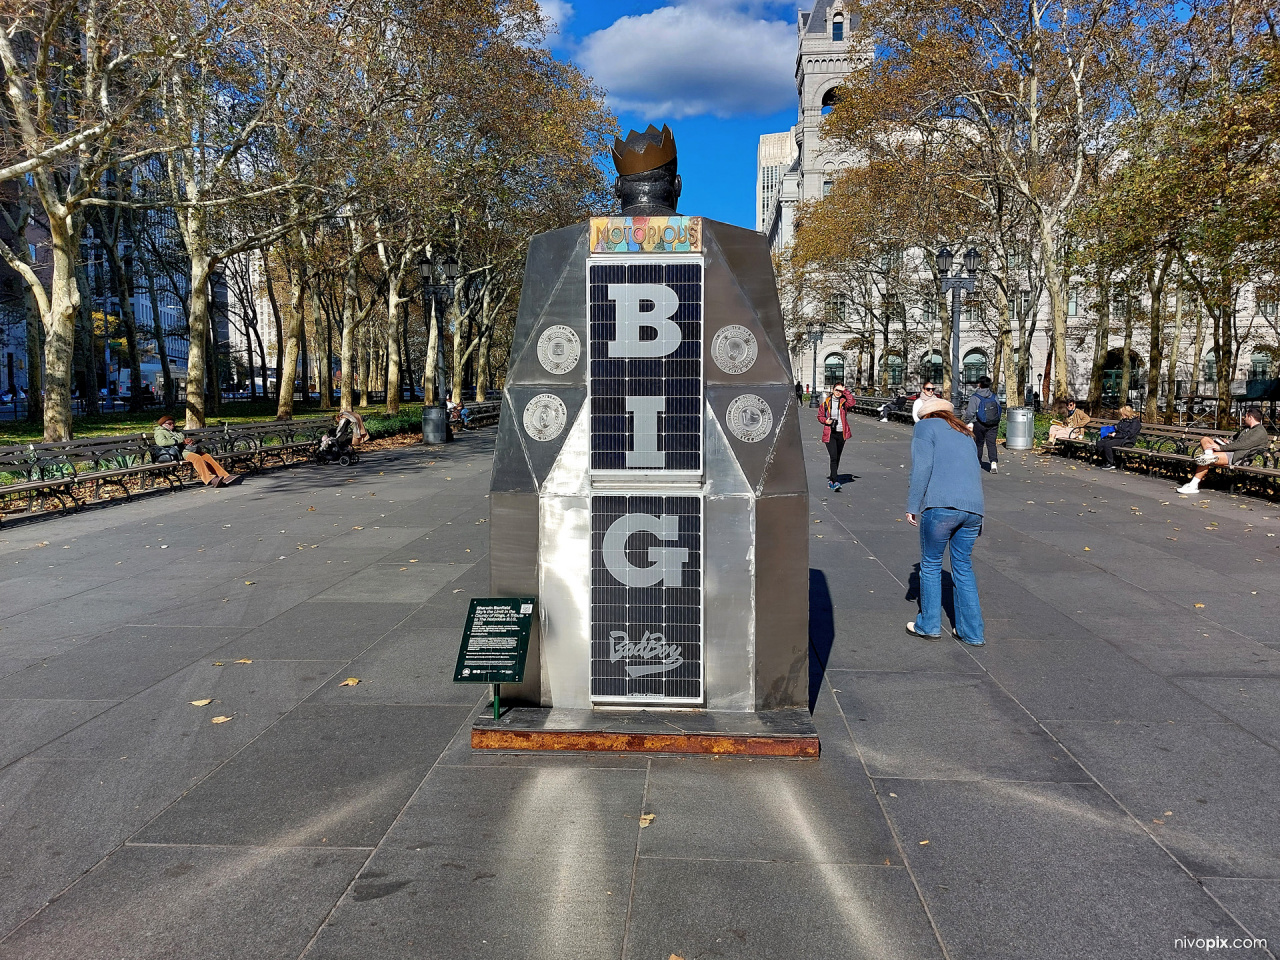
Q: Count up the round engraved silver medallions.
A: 4